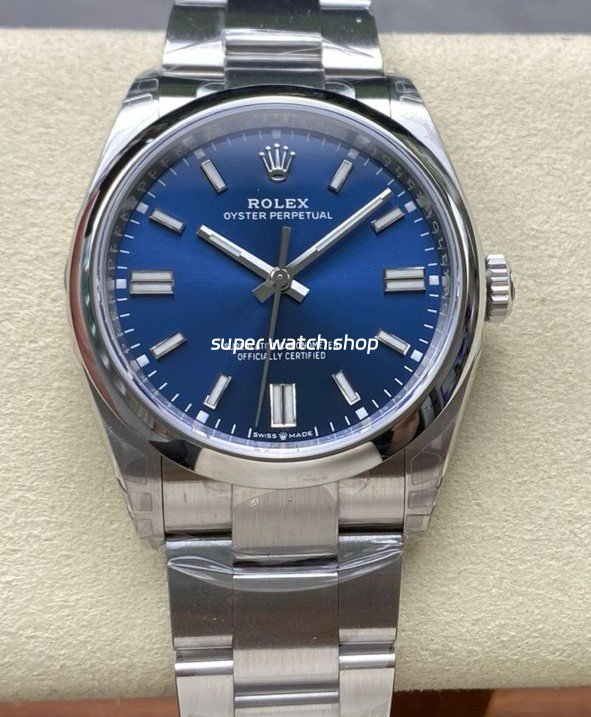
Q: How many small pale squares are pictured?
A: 11